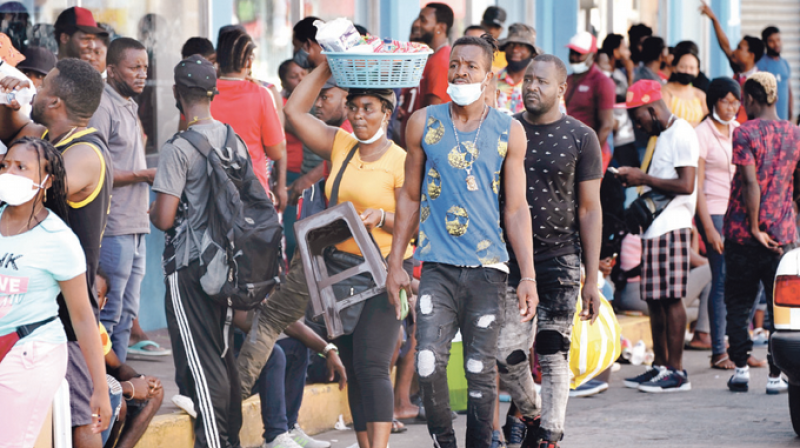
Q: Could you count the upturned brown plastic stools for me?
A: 1